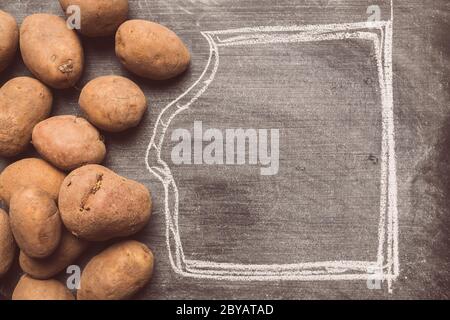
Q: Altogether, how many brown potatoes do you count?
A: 14